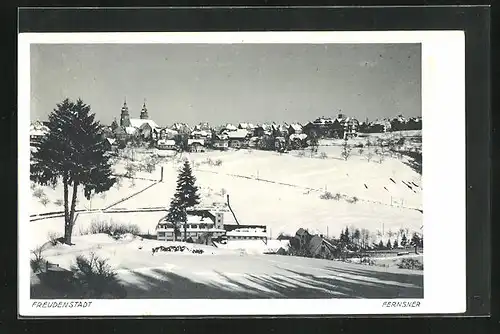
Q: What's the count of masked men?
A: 0